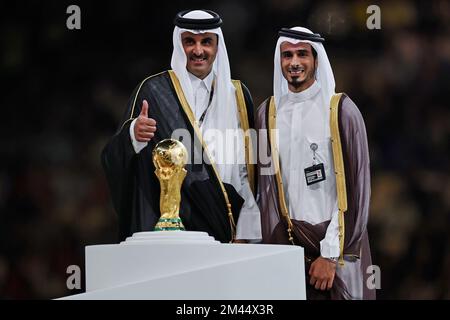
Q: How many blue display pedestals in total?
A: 0